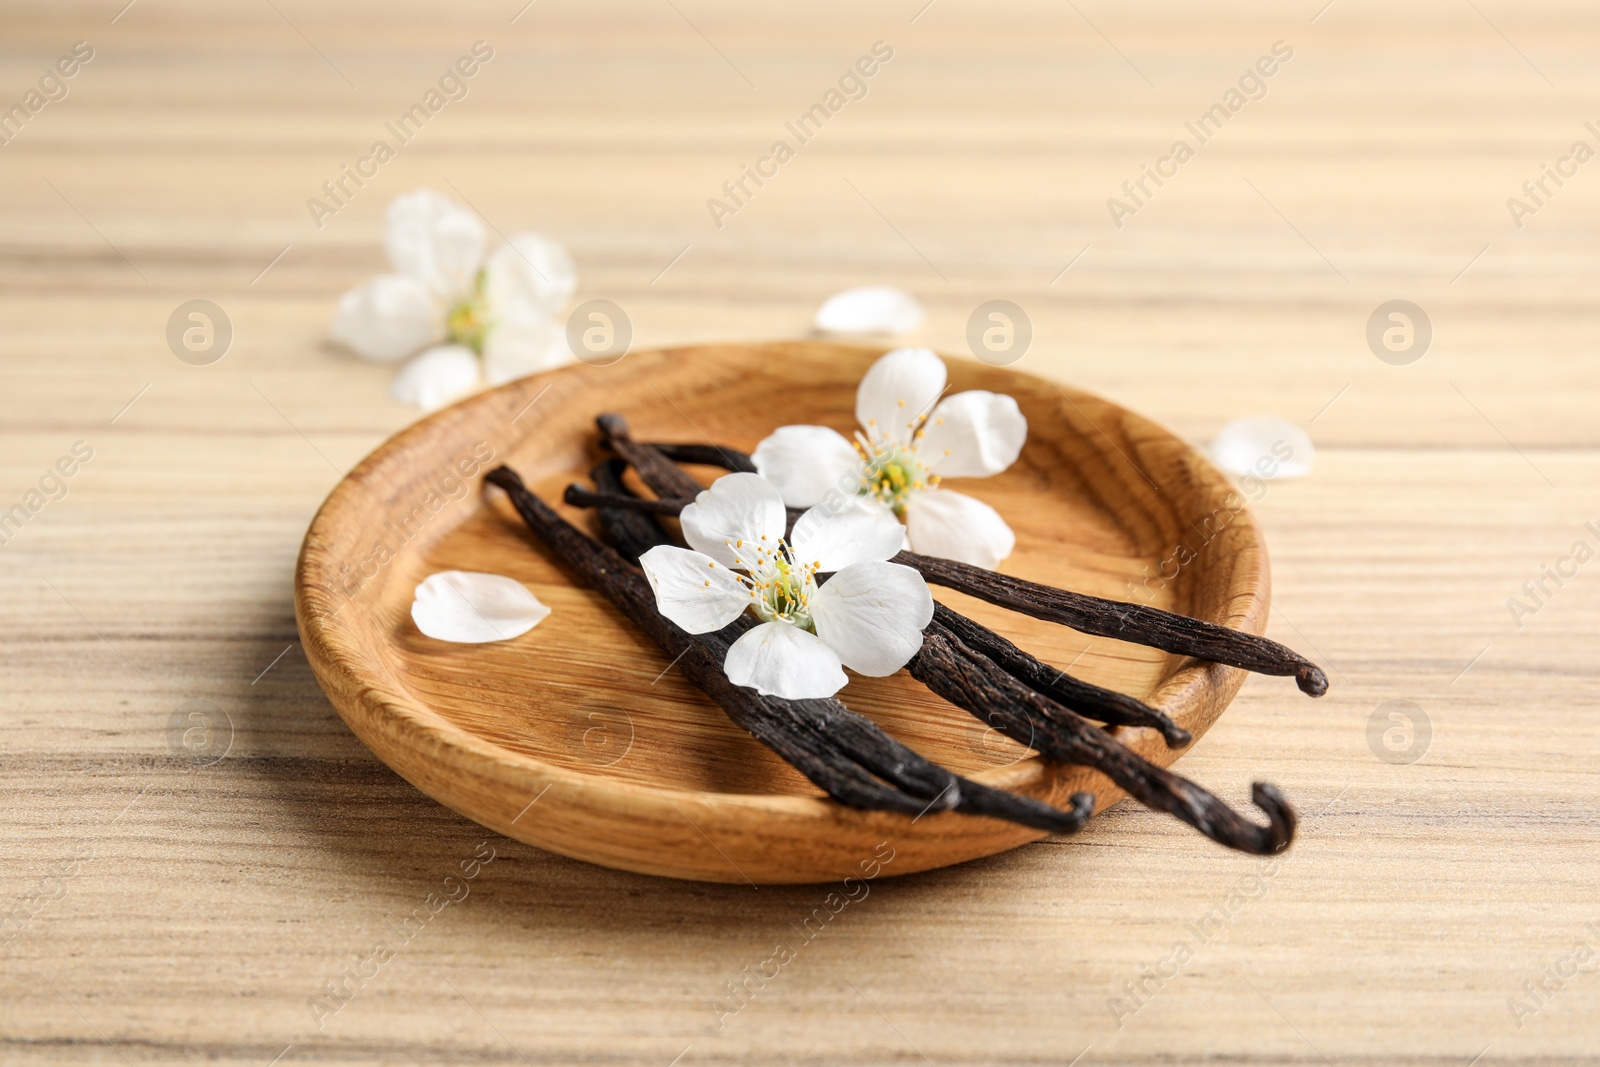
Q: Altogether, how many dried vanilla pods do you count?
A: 5